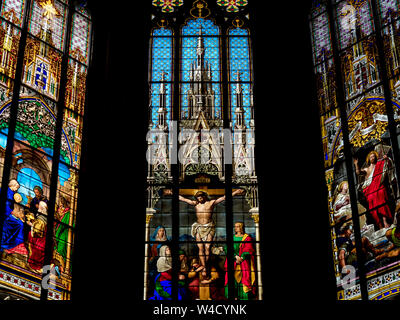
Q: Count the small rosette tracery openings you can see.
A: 2